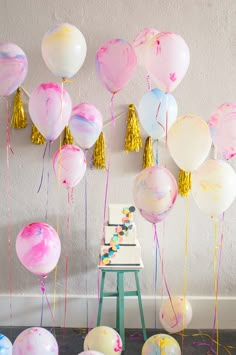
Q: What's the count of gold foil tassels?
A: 7